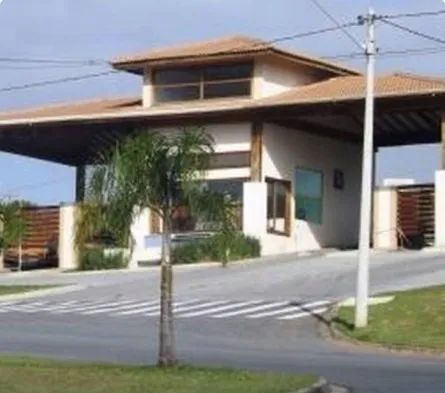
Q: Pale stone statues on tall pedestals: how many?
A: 0